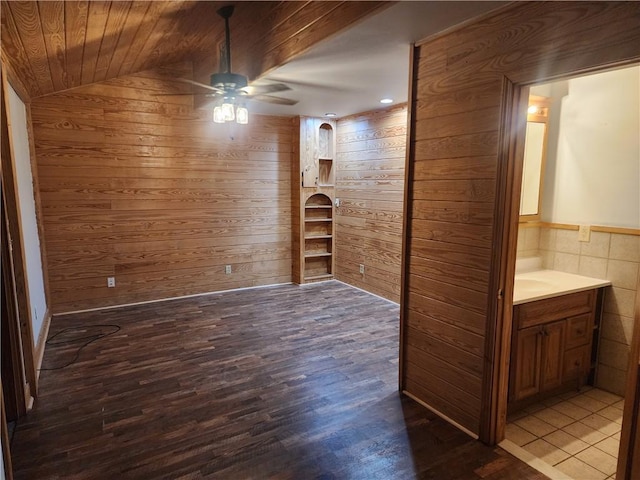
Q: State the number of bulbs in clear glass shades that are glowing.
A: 3